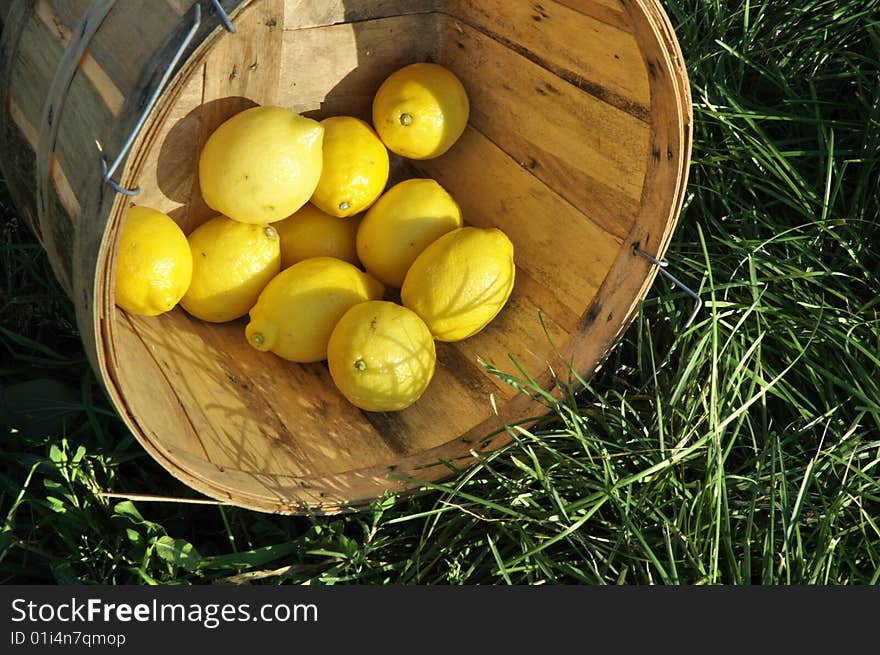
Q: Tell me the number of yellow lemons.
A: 10